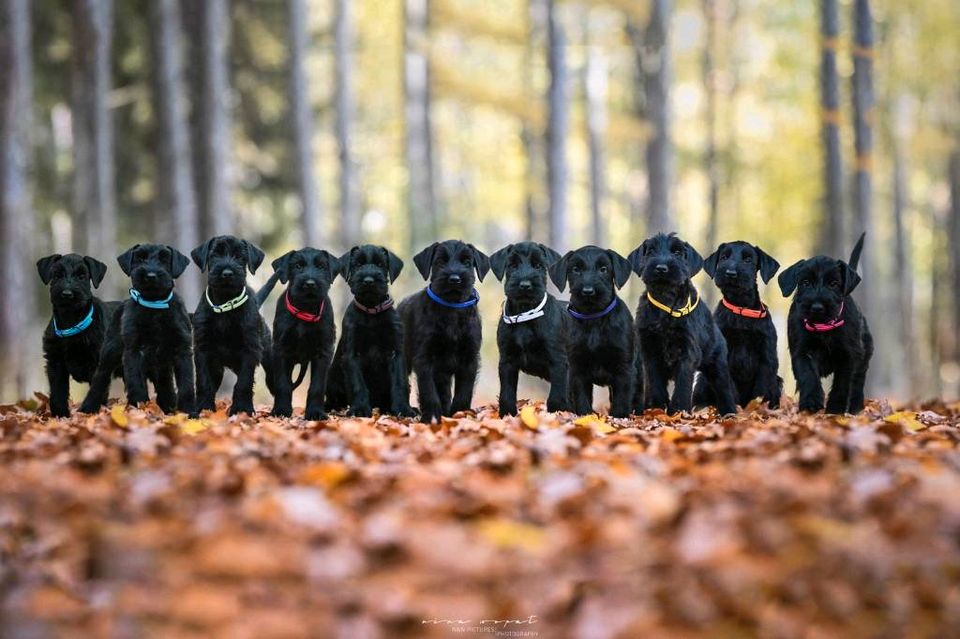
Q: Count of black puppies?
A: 11